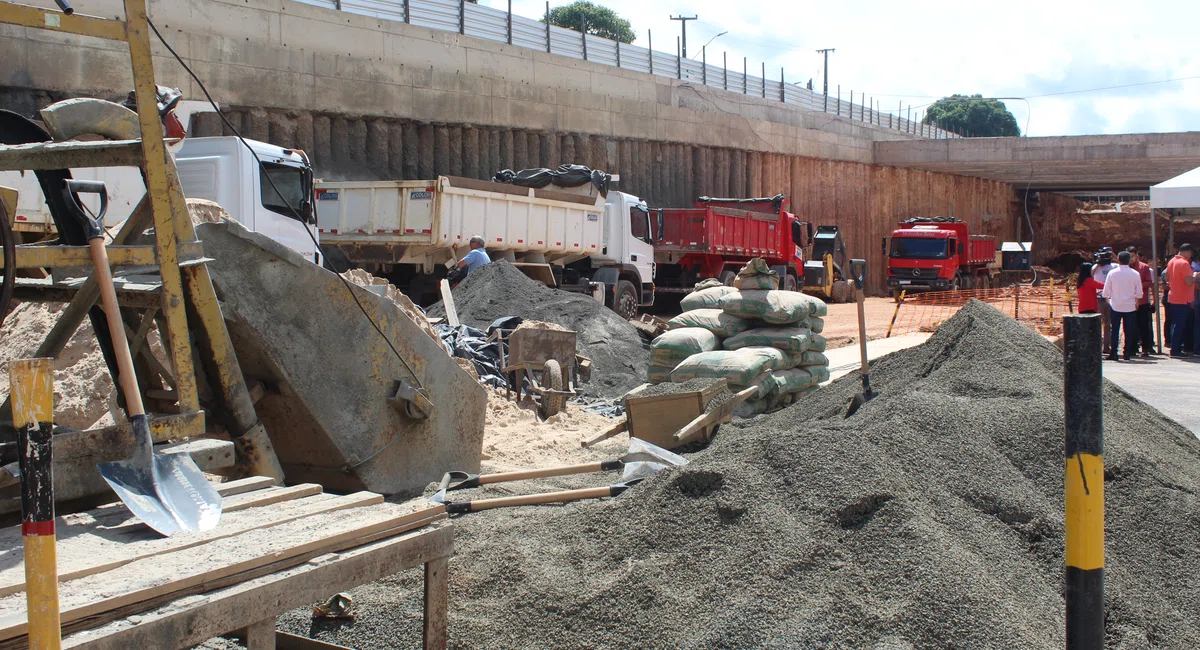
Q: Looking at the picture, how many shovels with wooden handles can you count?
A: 4